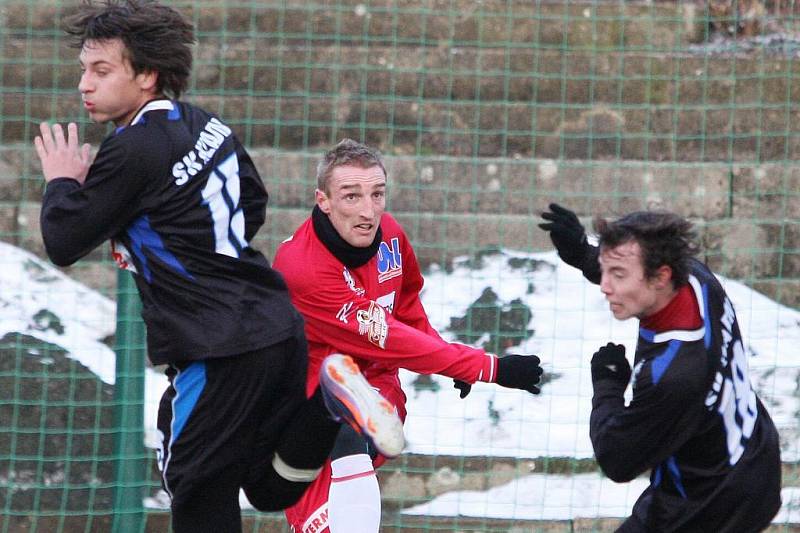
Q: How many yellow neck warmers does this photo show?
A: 0